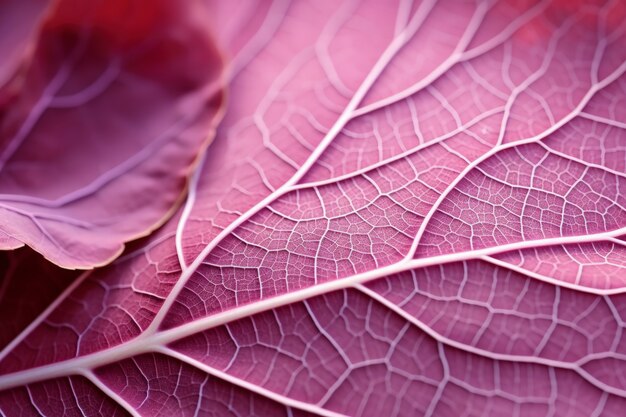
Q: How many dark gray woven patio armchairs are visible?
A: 0